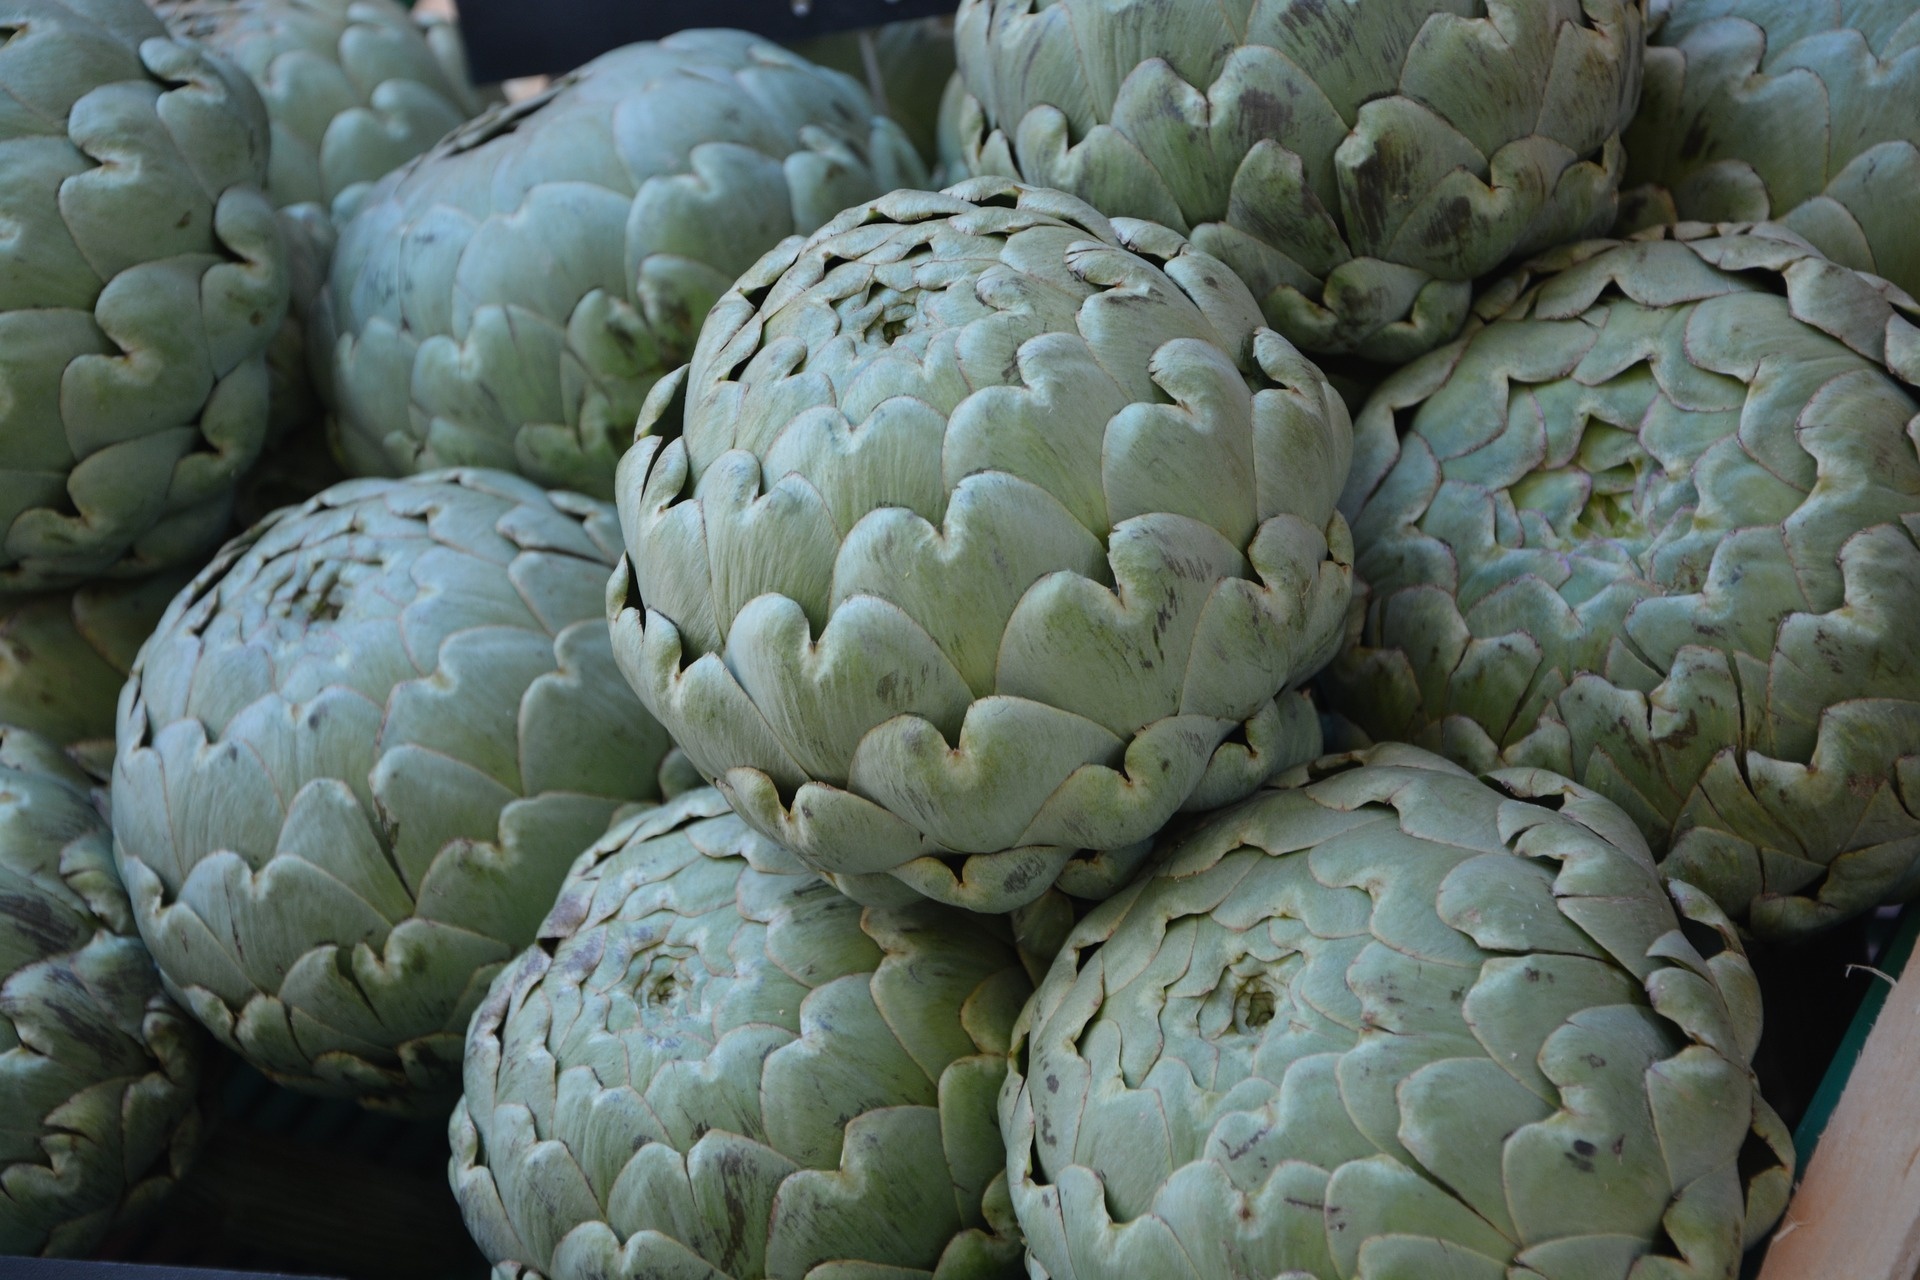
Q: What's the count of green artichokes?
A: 11